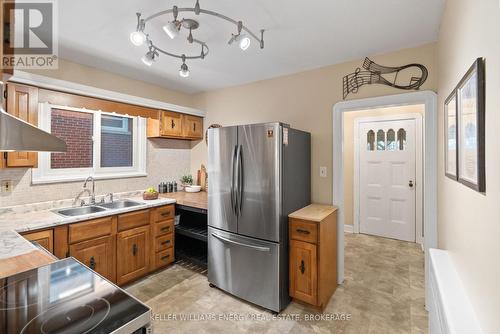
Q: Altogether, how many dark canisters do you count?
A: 3